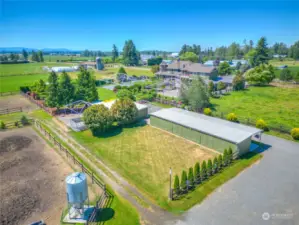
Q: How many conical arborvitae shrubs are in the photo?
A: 10